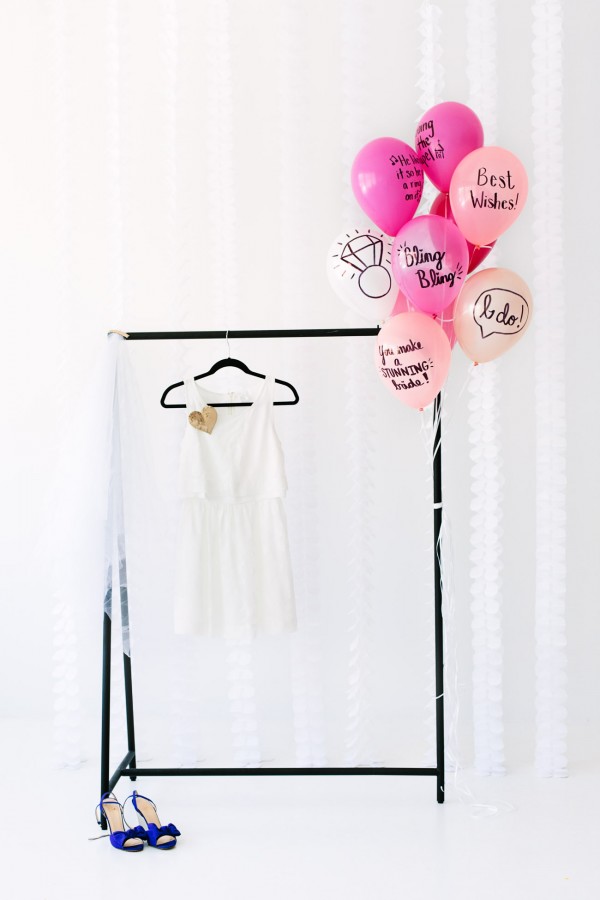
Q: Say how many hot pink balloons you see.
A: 3